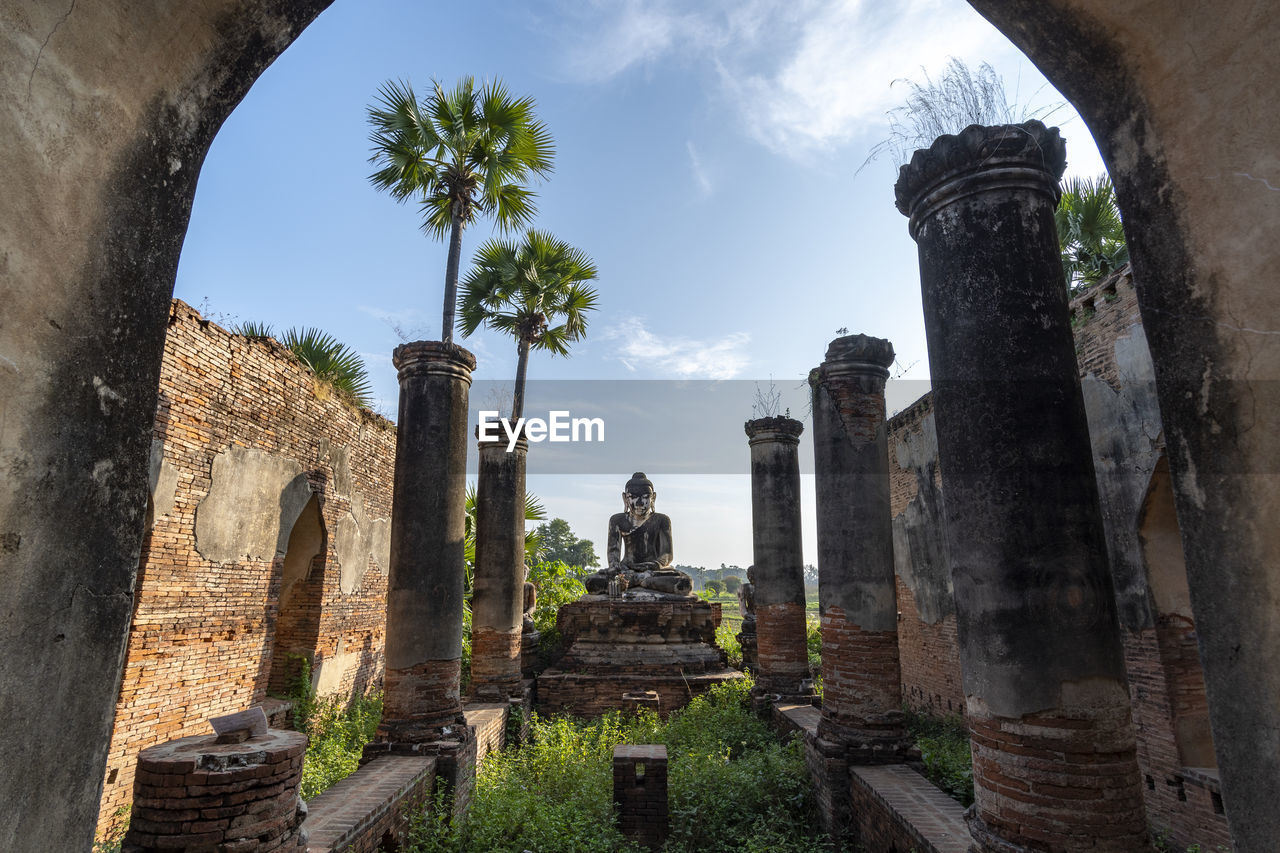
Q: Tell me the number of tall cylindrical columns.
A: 5